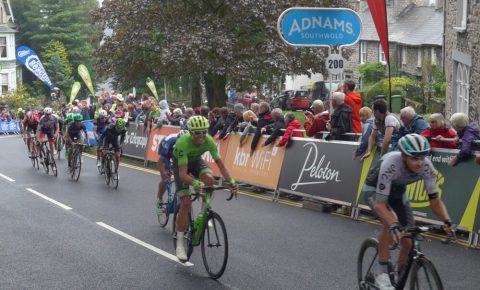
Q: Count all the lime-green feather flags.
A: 3